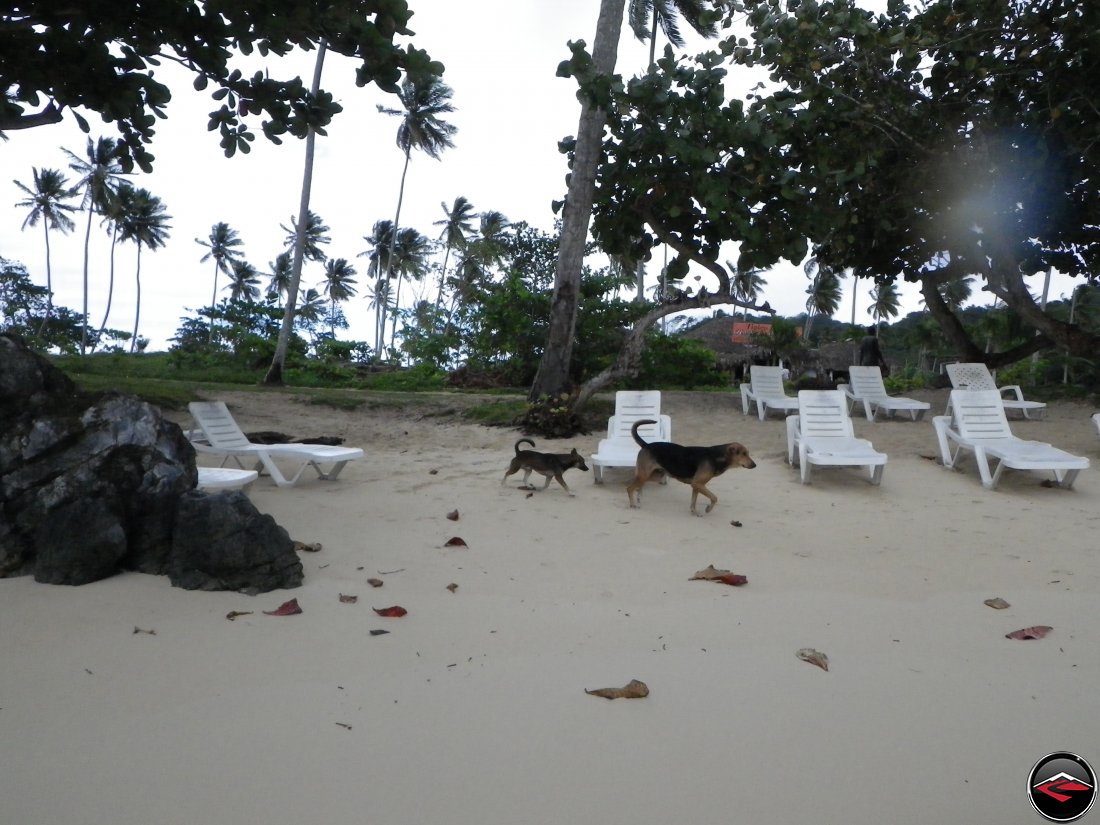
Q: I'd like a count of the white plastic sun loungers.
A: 9